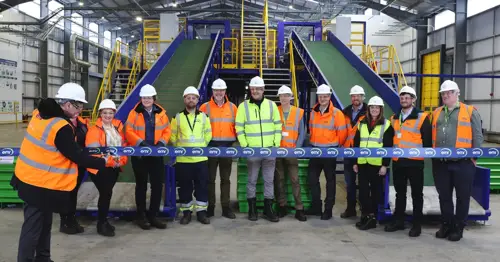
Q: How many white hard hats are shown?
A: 12